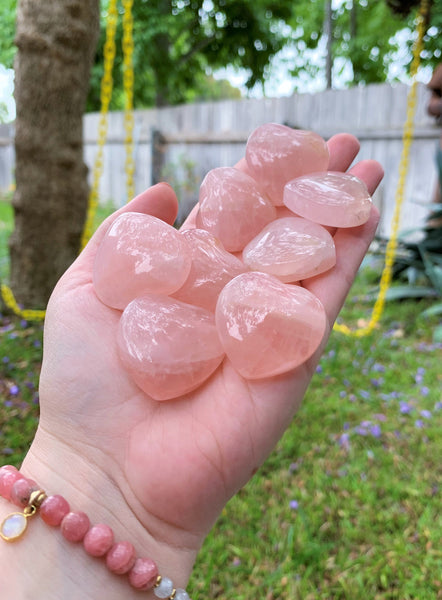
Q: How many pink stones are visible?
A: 8